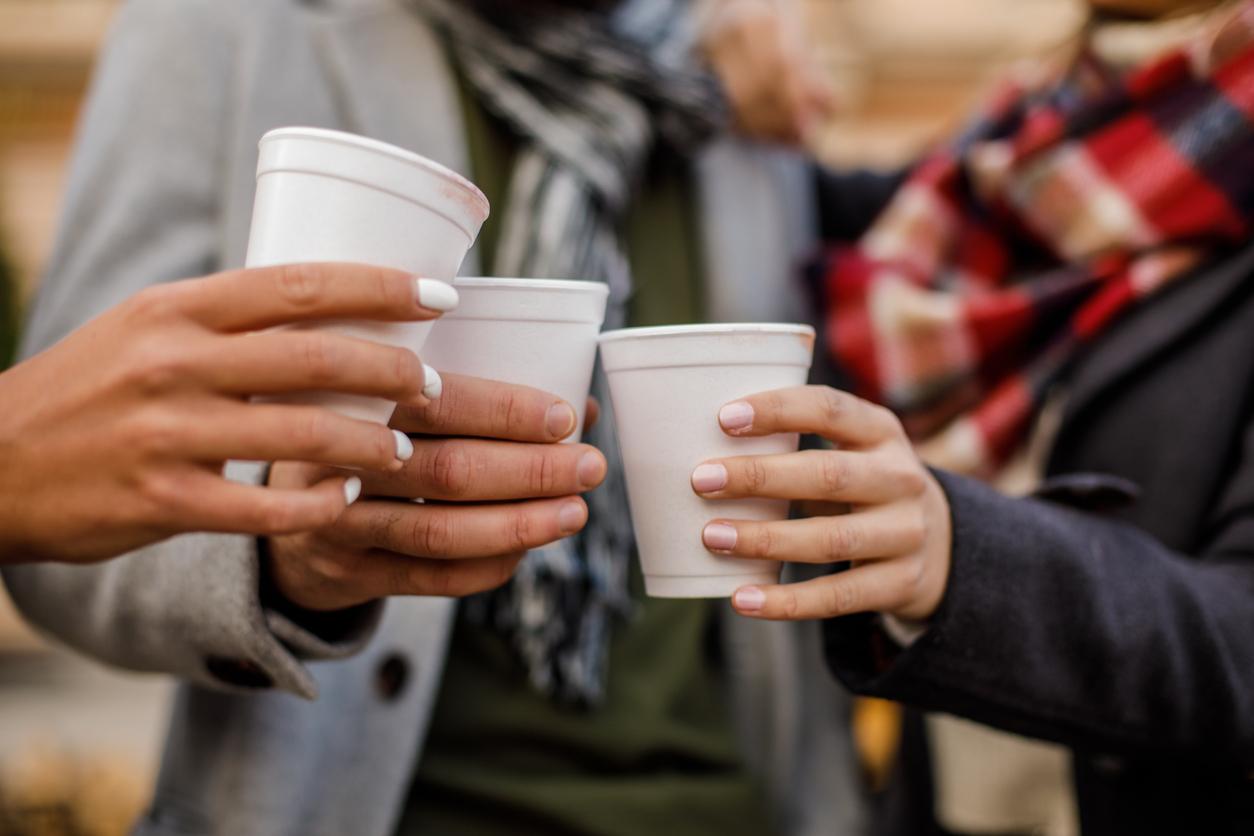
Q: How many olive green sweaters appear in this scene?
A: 1